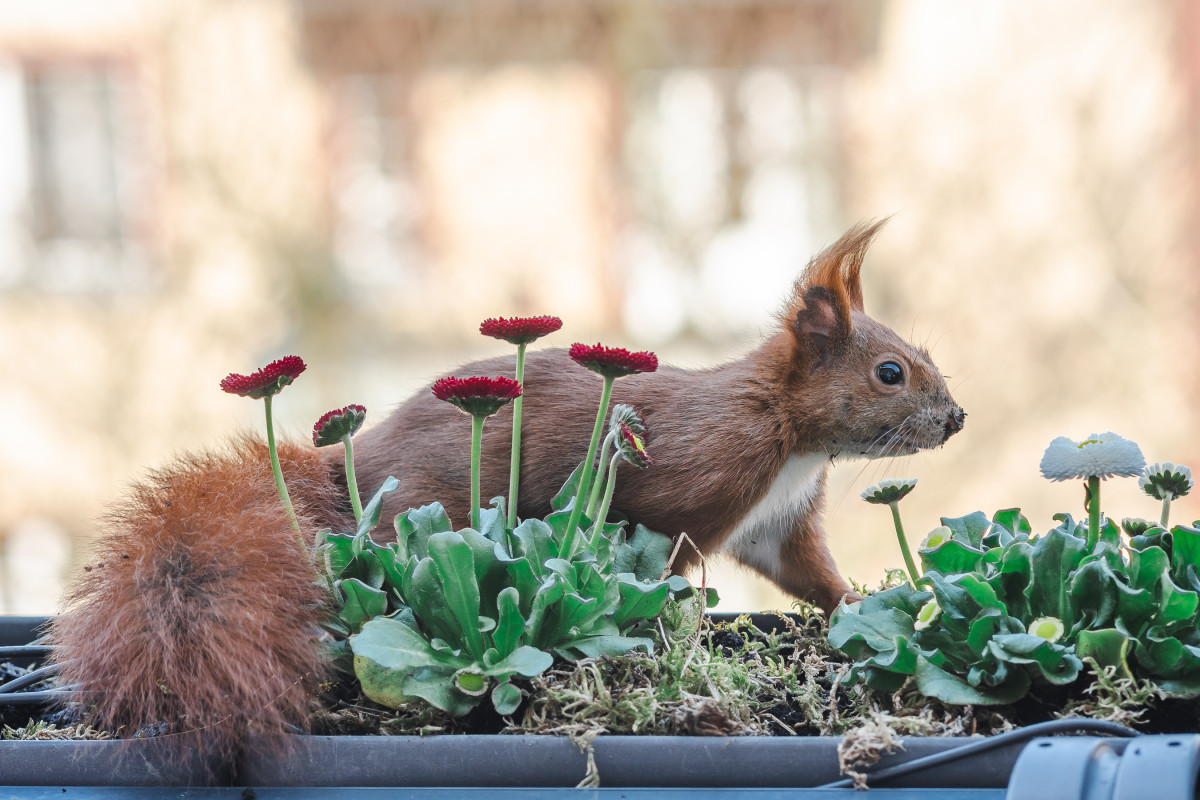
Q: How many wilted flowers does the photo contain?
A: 2